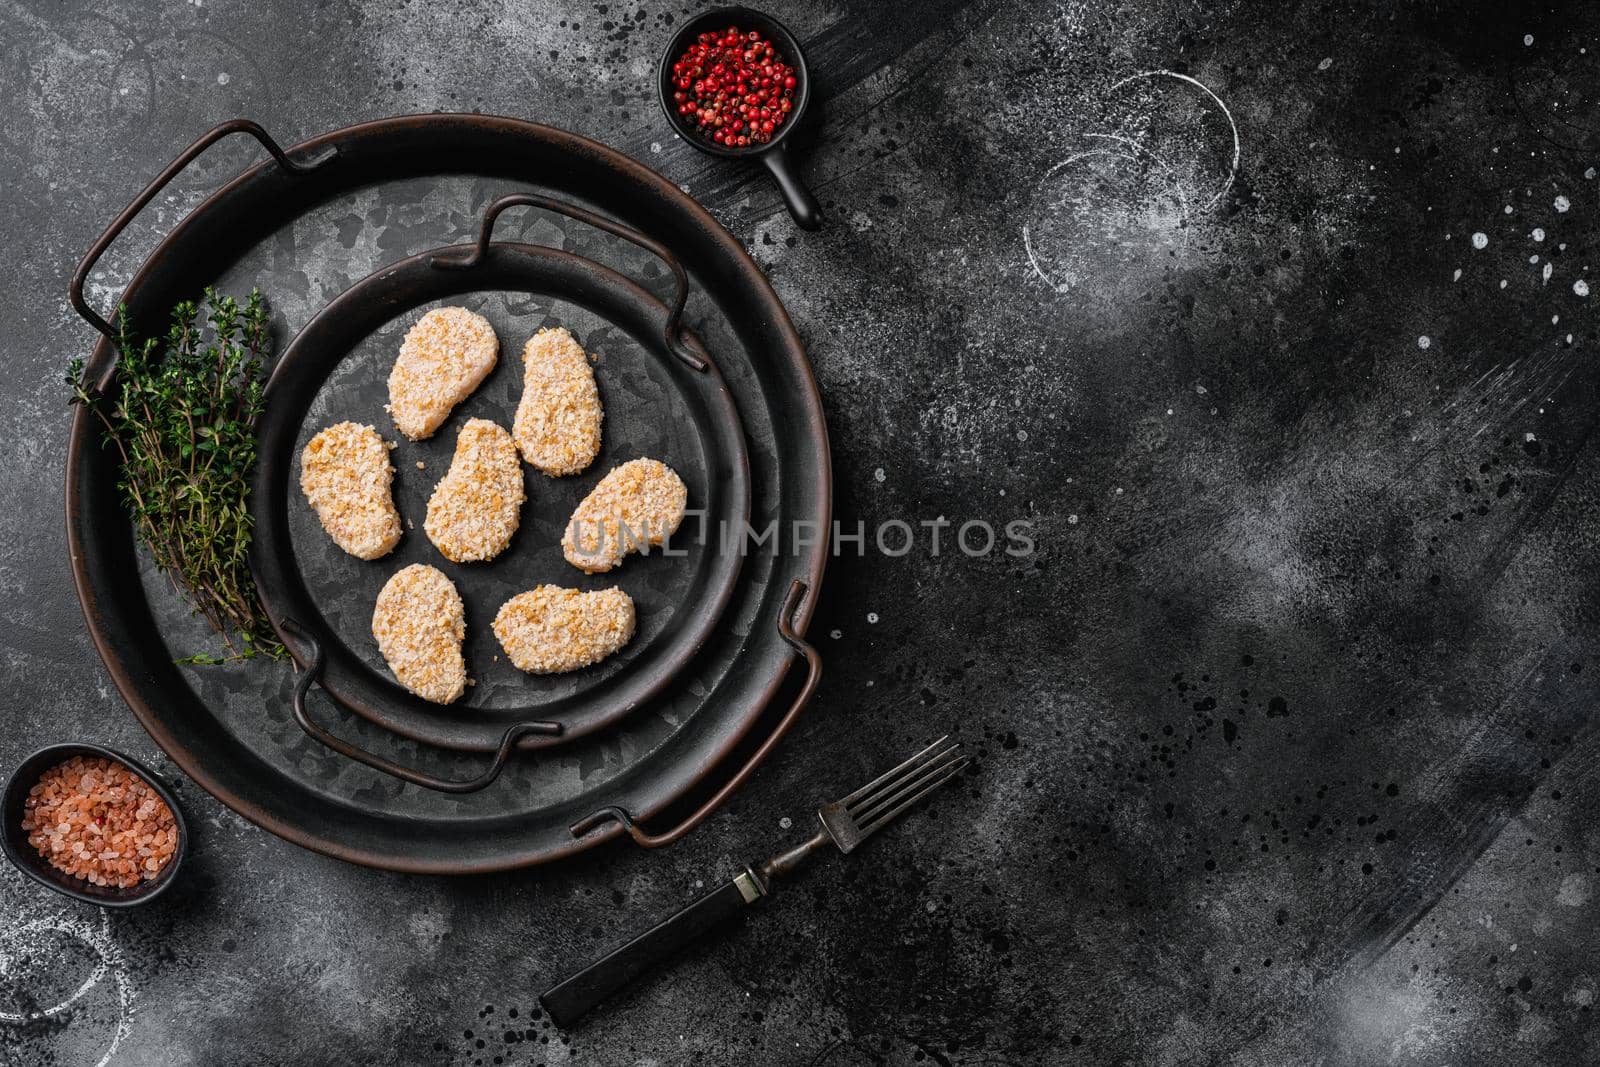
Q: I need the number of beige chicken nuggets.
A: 7